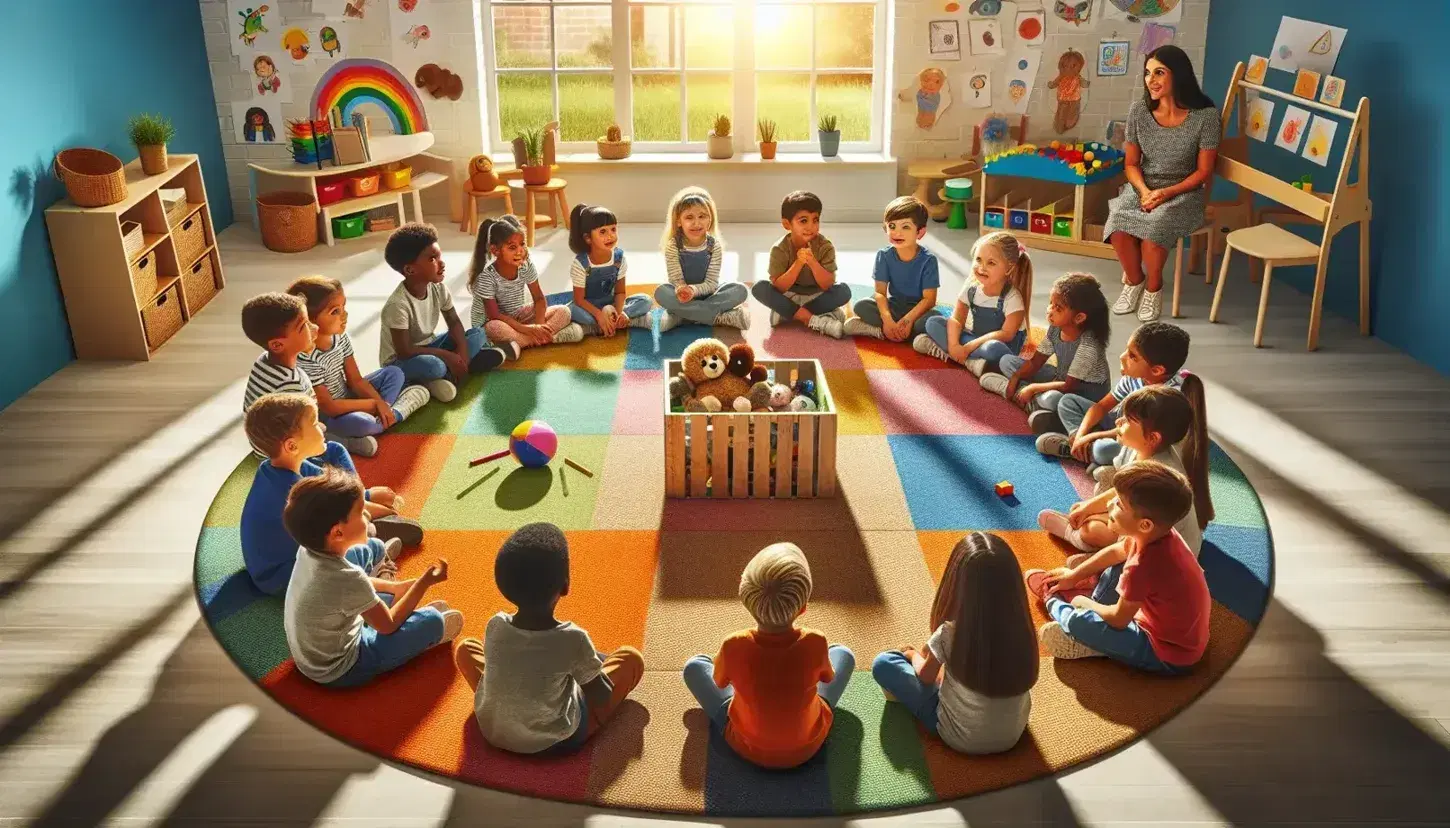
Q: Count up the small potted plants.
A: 6